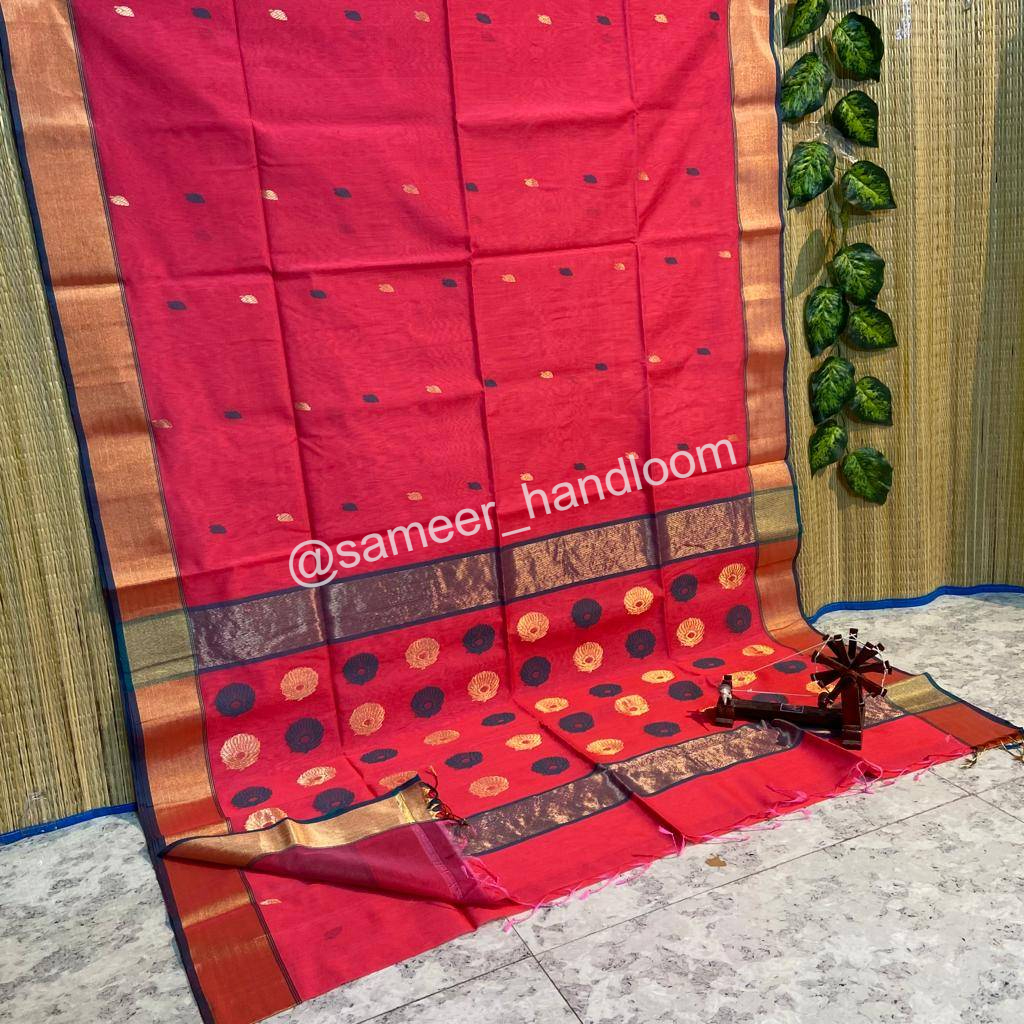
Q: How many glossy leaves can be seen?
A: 13